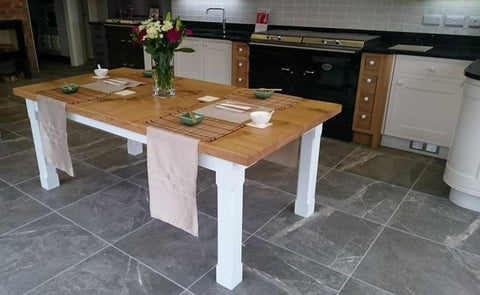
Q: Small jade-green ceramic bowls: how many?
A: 4